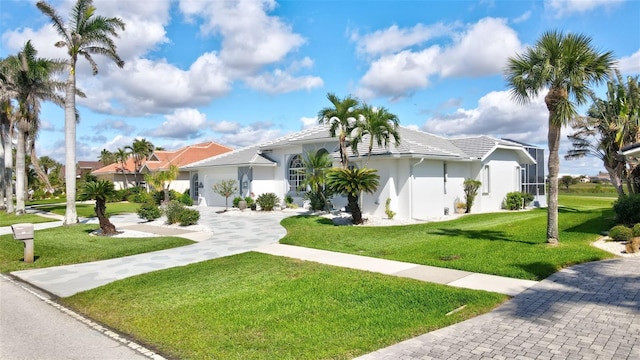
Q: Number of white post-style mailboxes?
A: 1